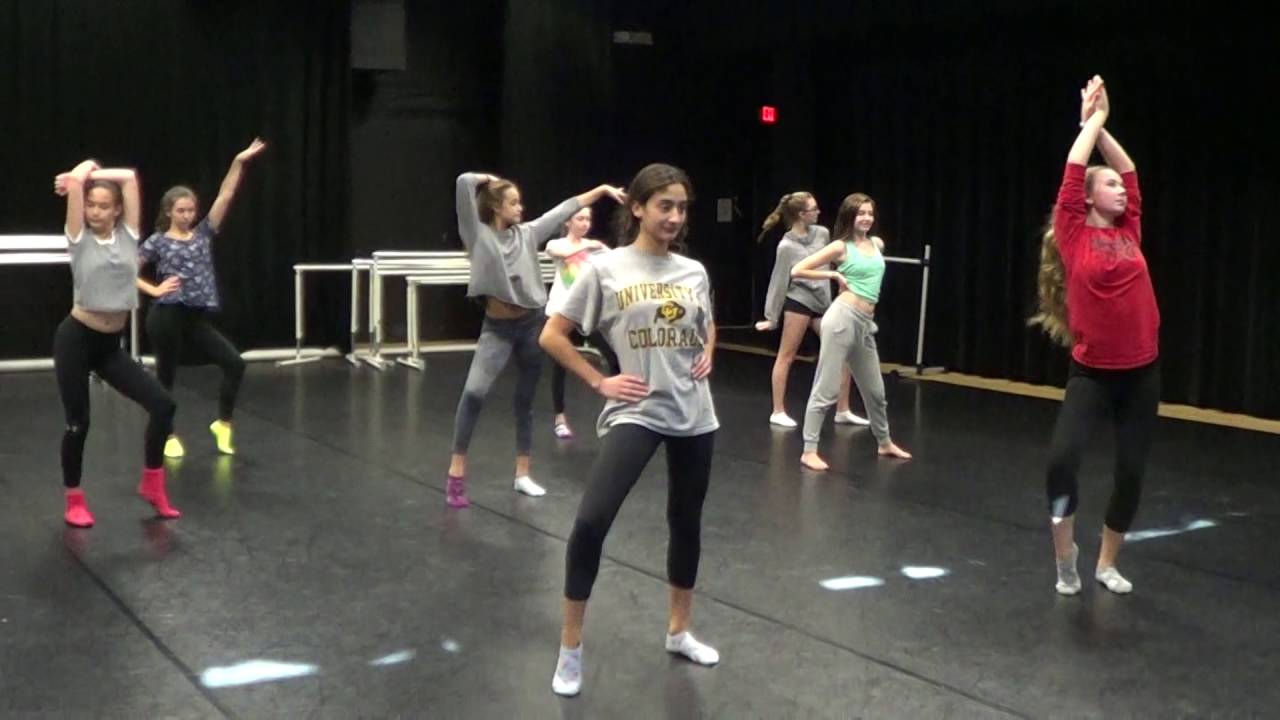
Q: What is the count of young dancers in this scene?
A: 8